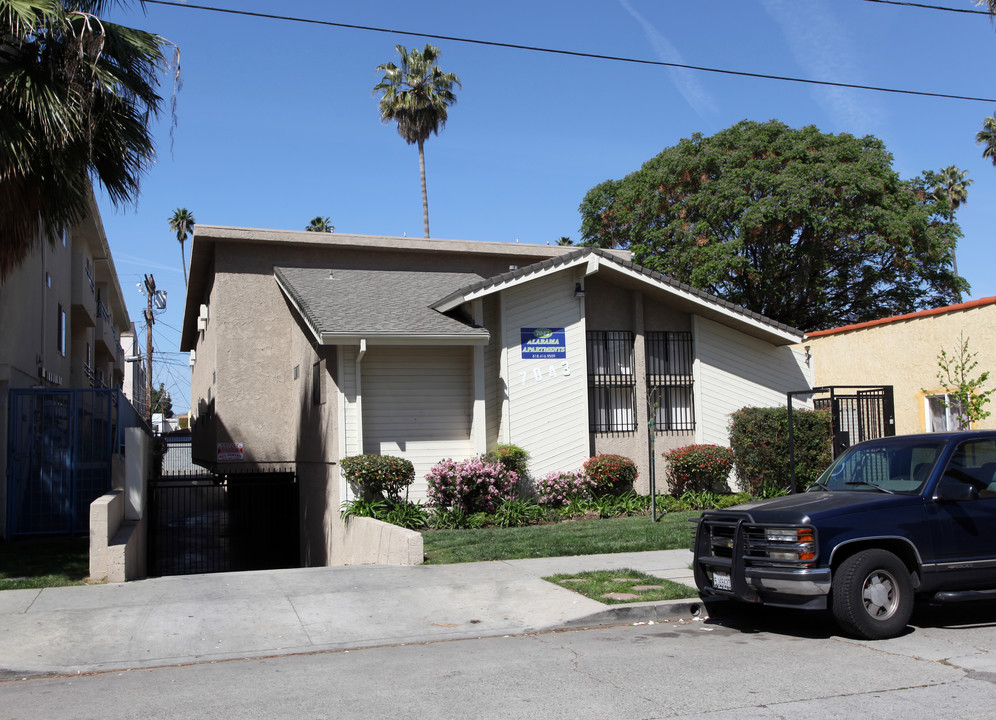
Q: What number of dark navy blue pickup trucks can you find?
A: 1